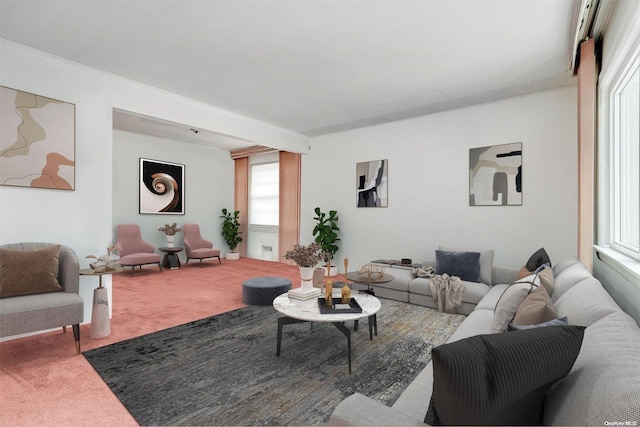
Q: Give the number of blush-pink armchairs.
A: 2